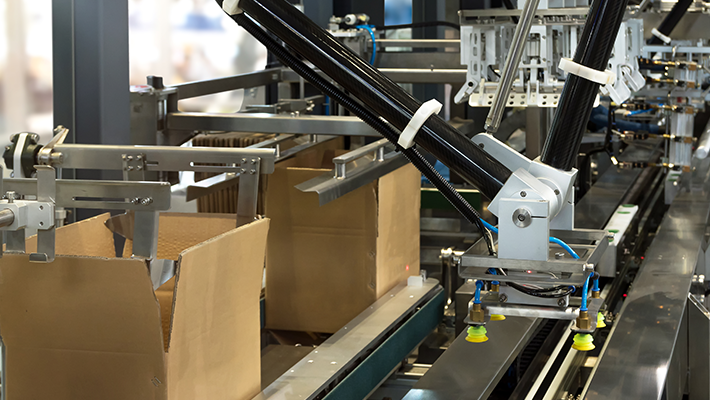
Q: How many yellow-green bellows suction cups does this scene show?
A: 4